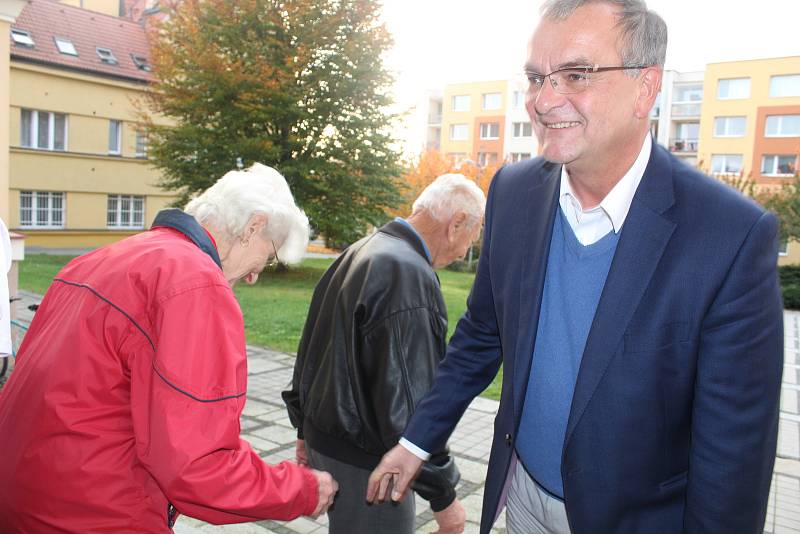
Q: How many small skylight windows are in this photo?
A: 4